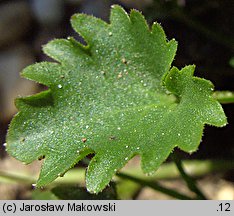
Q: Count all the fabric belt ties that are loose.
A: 0